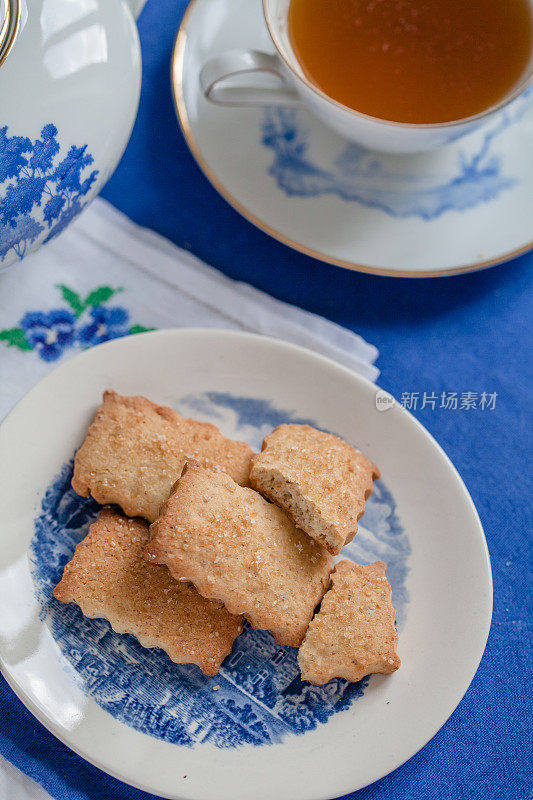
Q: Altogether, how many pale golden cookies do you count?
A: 5